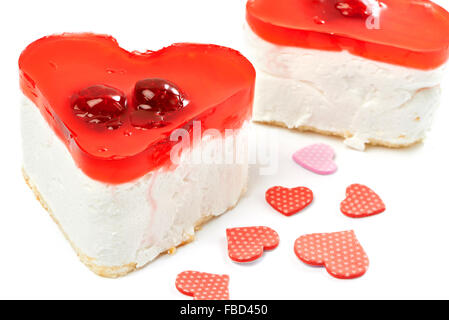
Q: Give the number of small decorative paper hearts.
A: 6